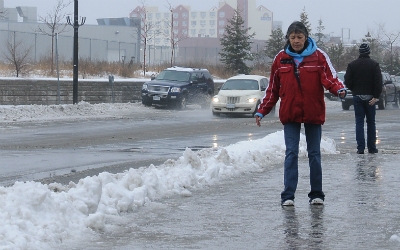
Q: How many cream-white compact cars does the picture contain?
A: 1